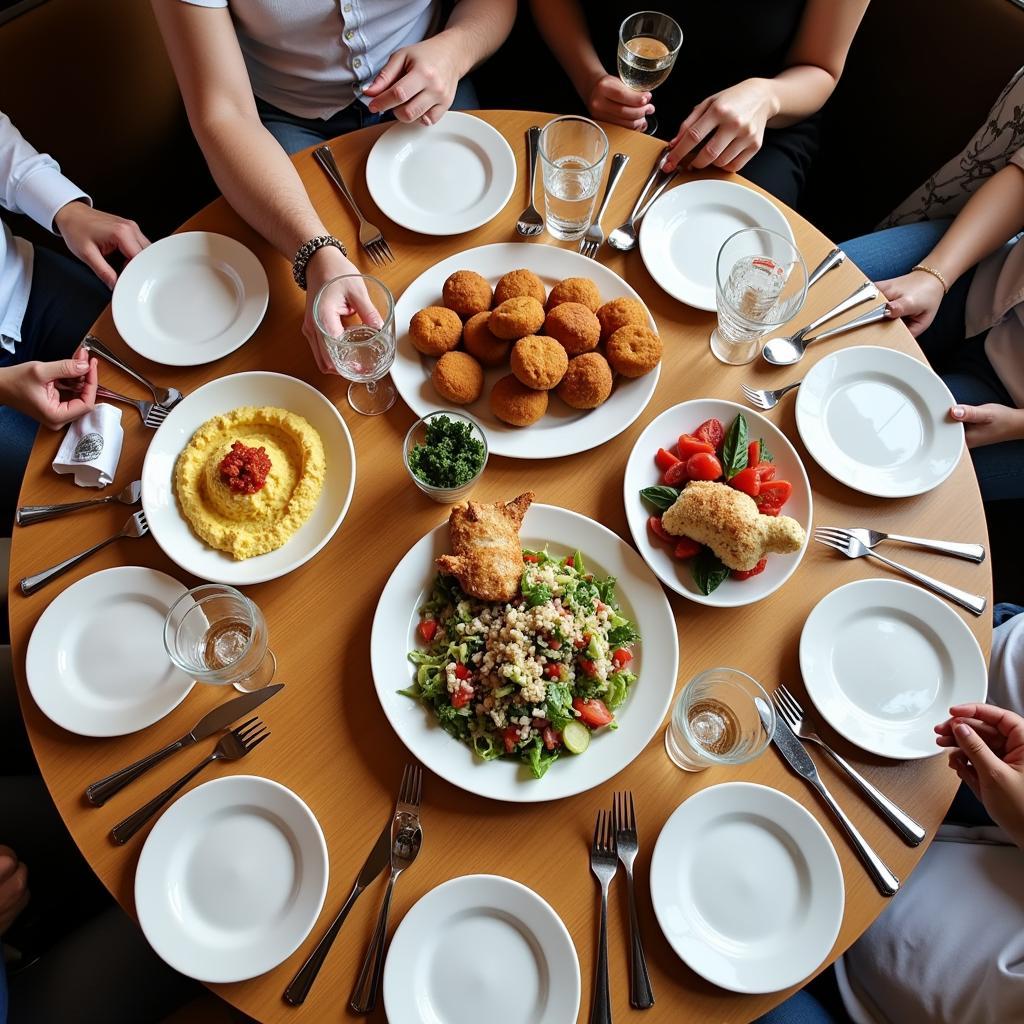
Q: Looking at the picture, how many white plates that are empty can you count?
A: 9